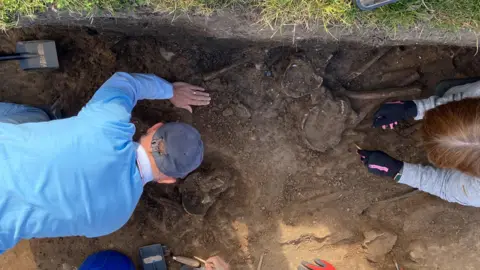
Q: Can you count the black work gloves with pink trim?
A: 2